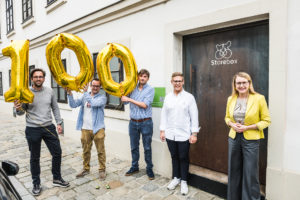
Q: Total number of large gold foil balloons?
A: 3